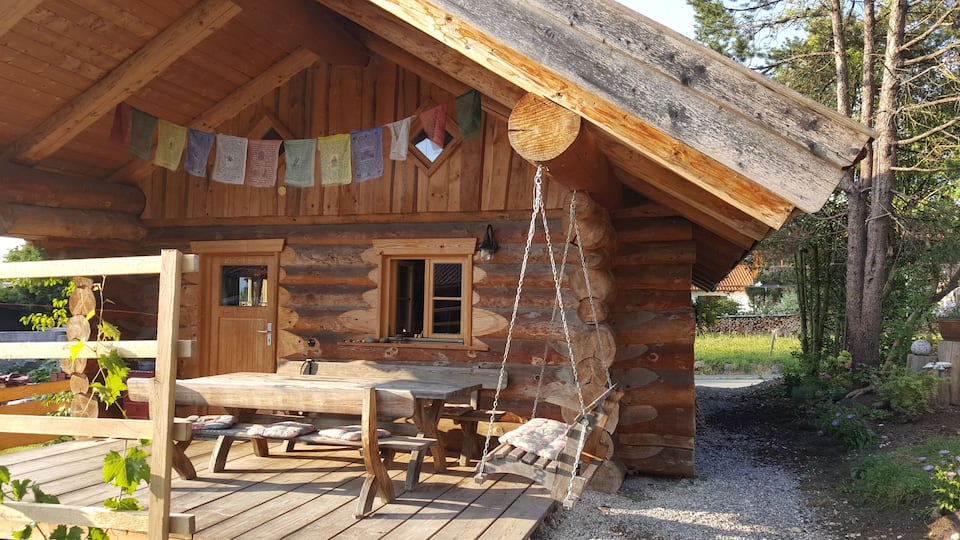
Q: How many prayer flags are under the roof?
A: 12